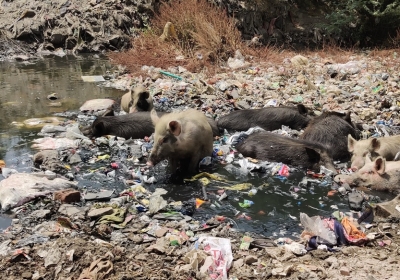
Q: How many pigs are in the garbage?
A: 8